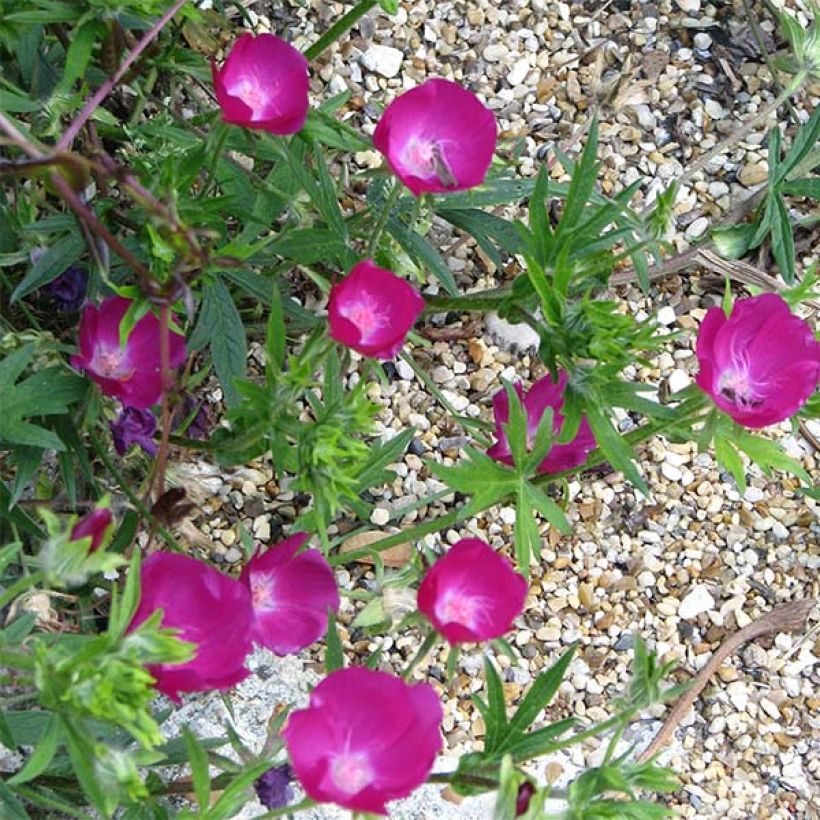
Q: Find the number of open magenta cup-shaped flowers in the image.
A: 10